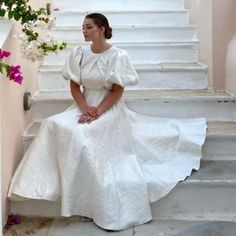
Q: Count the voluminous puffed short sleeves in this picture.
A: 2